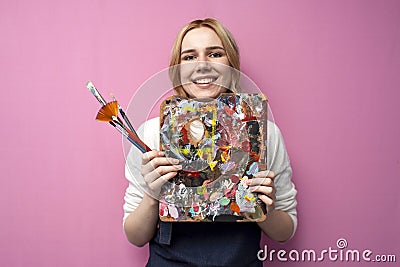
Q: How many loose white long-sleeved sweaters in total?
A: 1